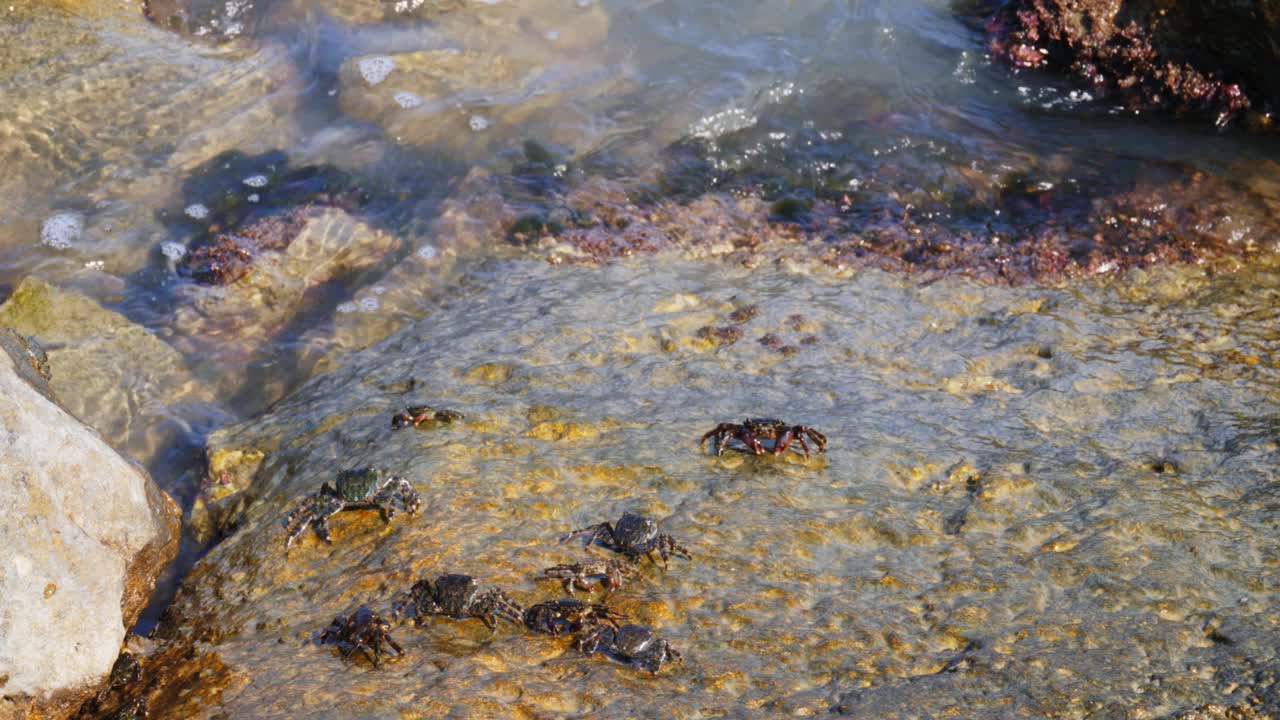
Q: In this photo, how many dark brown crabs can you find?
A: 9